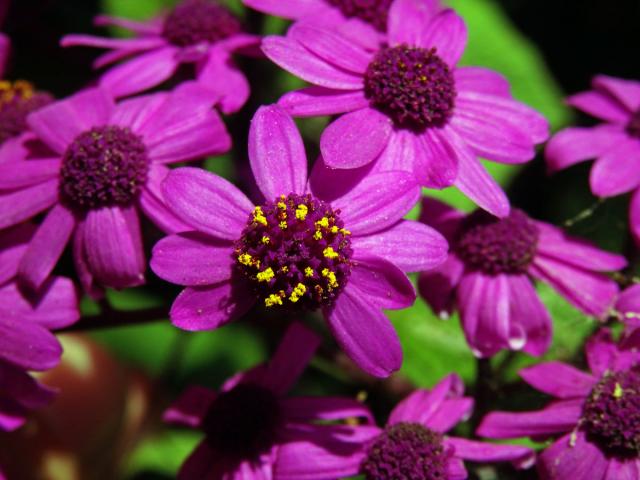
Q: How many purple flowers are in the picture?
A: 12